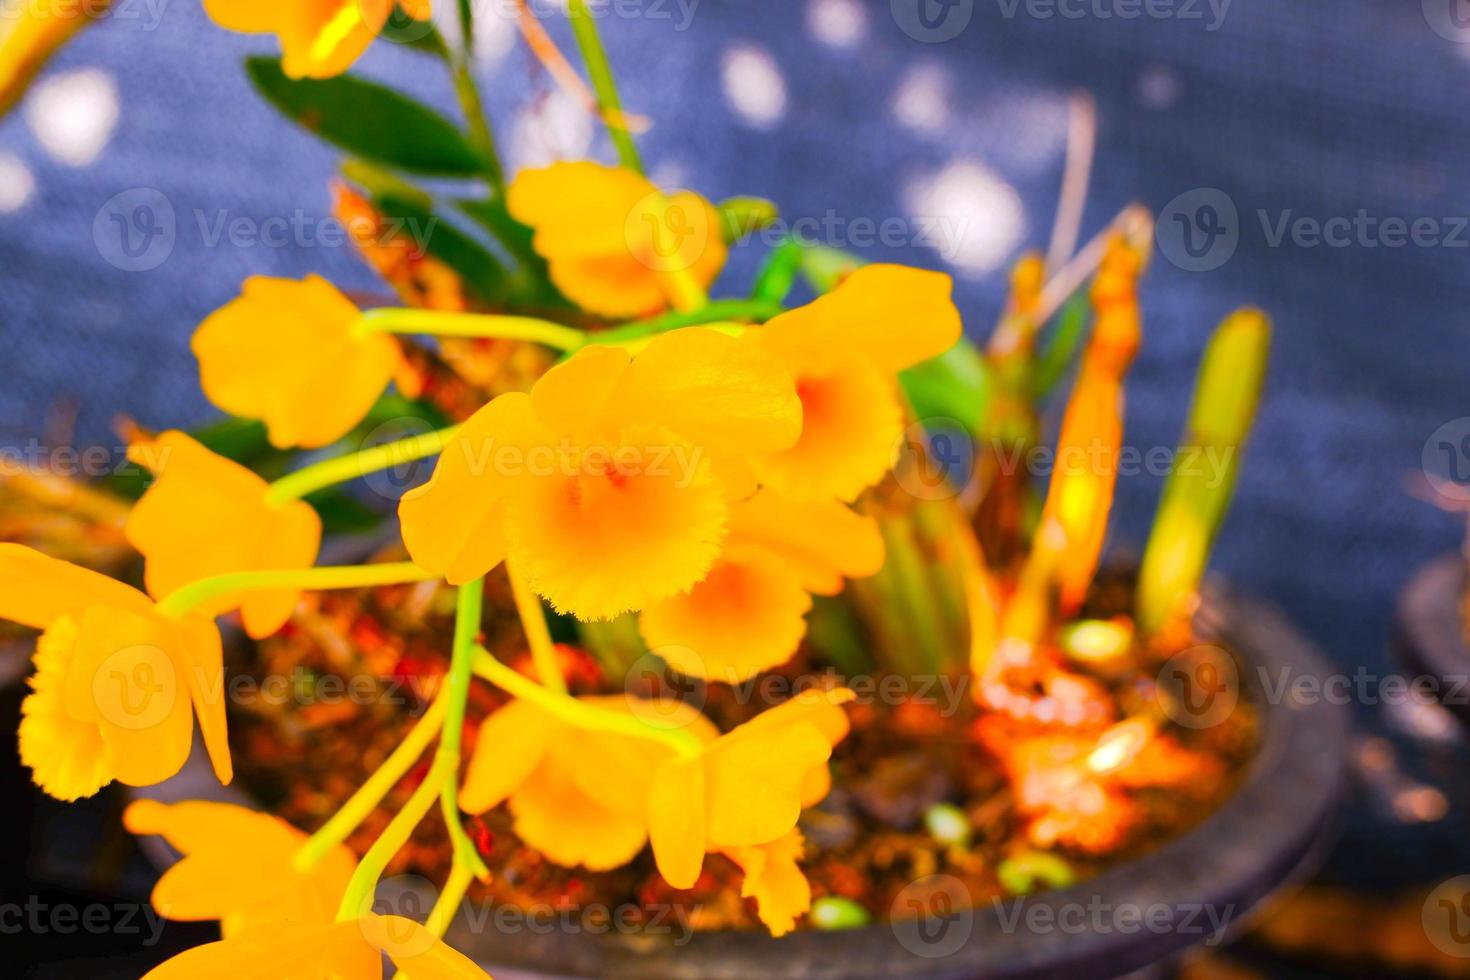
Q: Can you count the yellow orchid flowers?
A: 12